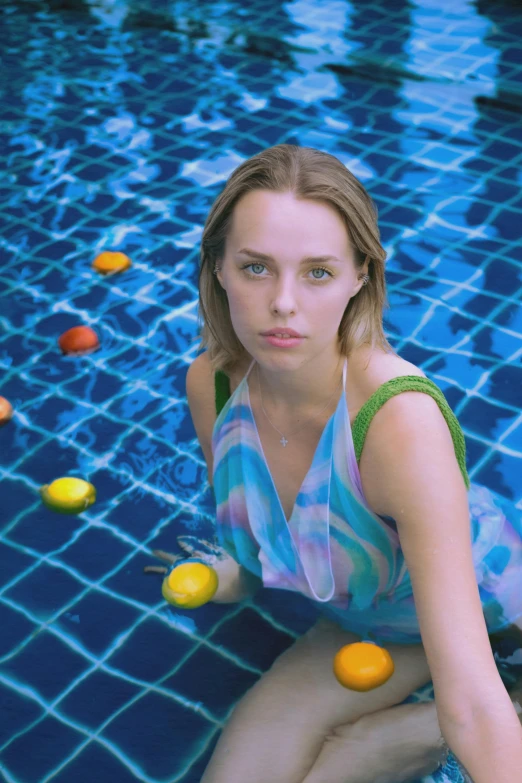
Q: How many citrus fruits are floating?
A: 6